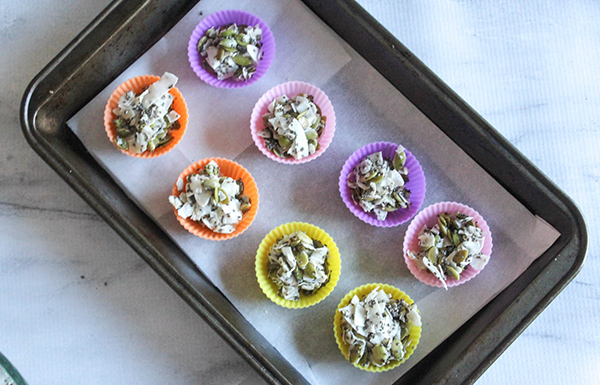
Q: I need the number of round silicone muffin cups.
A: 8